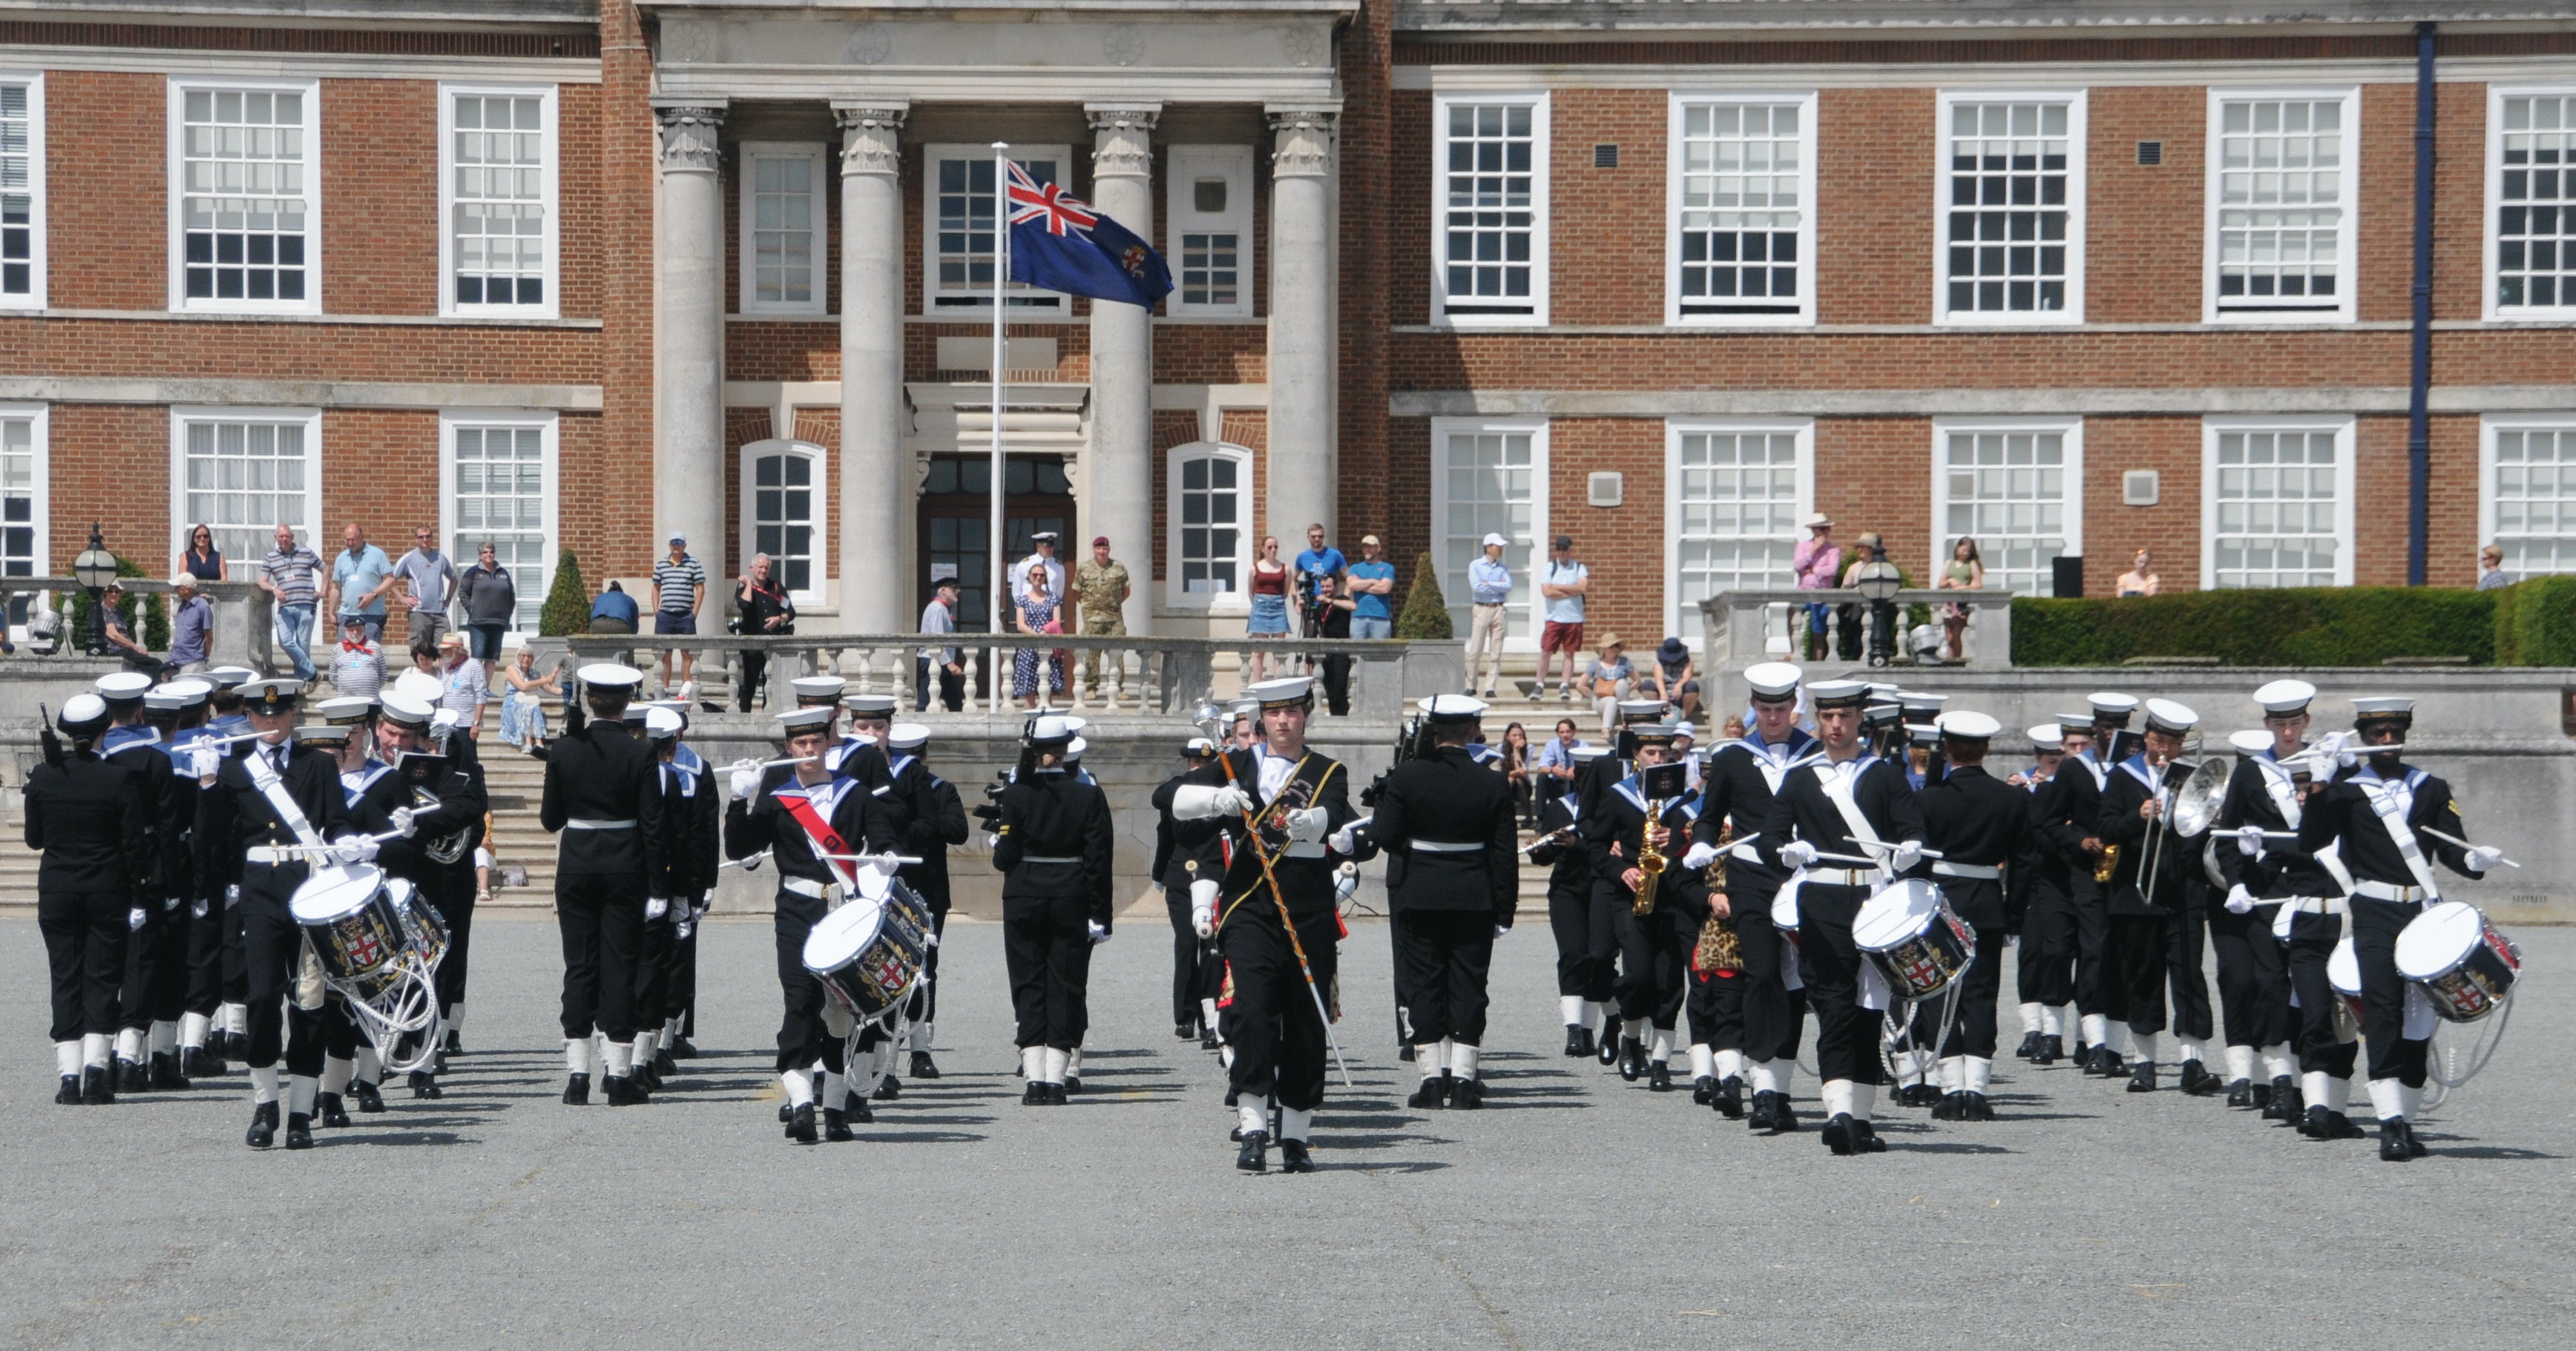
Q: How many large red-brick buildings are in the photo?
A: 1